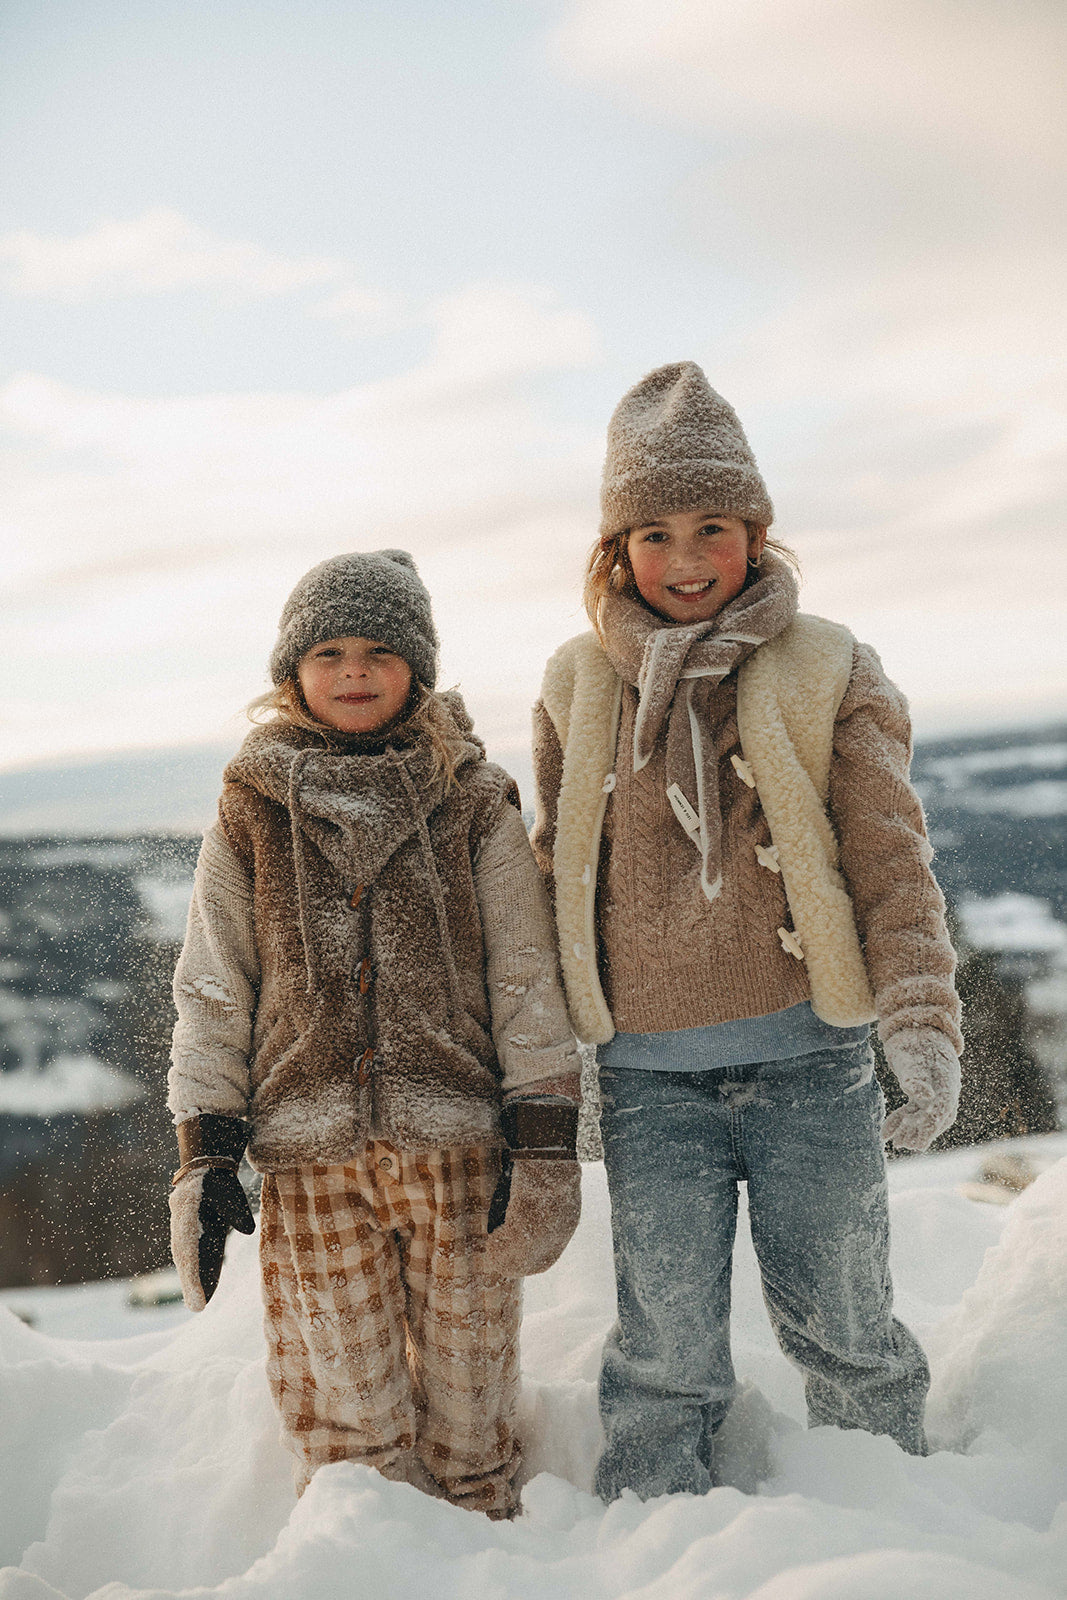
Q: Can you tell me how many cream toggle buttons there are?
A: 3